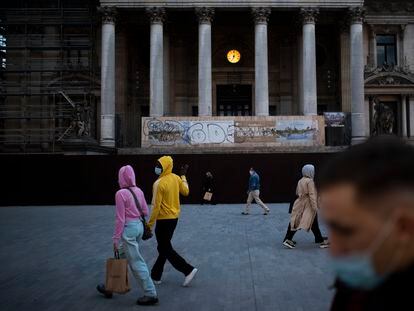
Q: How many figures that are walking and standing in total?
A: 6